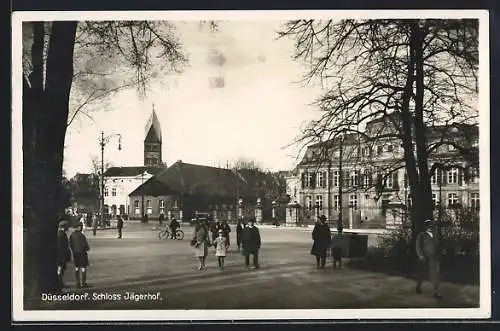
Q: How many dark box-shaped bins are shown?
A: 1